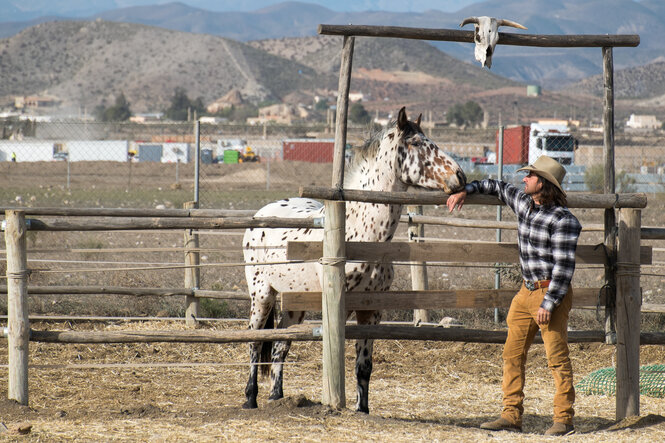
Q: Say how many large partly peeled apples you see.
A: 0